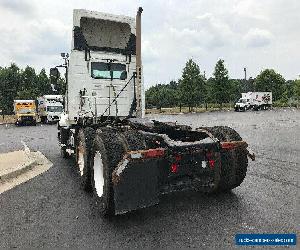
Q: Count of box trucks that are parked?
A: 3